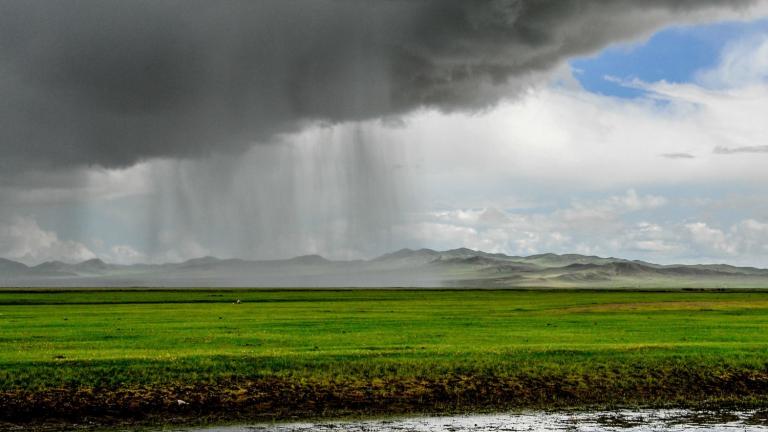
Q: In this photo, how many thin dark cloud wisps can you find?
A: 2